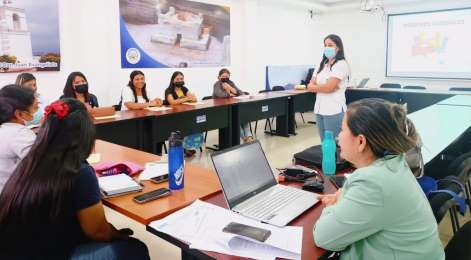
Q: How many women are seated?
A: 8